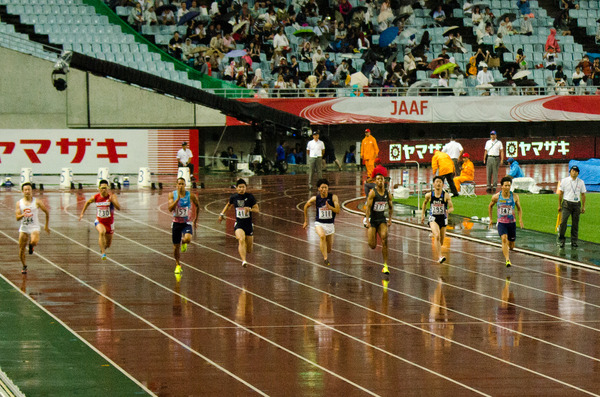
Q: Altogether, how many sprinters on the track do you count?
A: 8